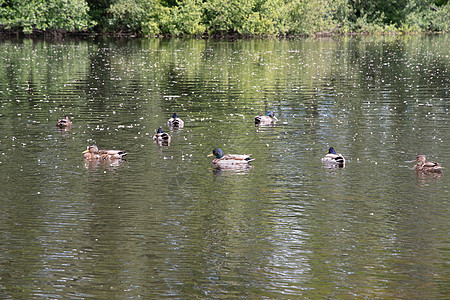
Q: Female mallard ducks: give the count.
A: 3